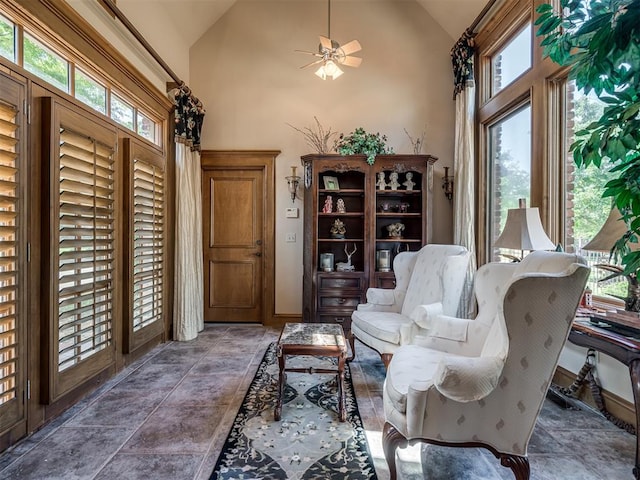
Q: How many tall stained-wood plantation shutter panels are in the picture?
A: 3